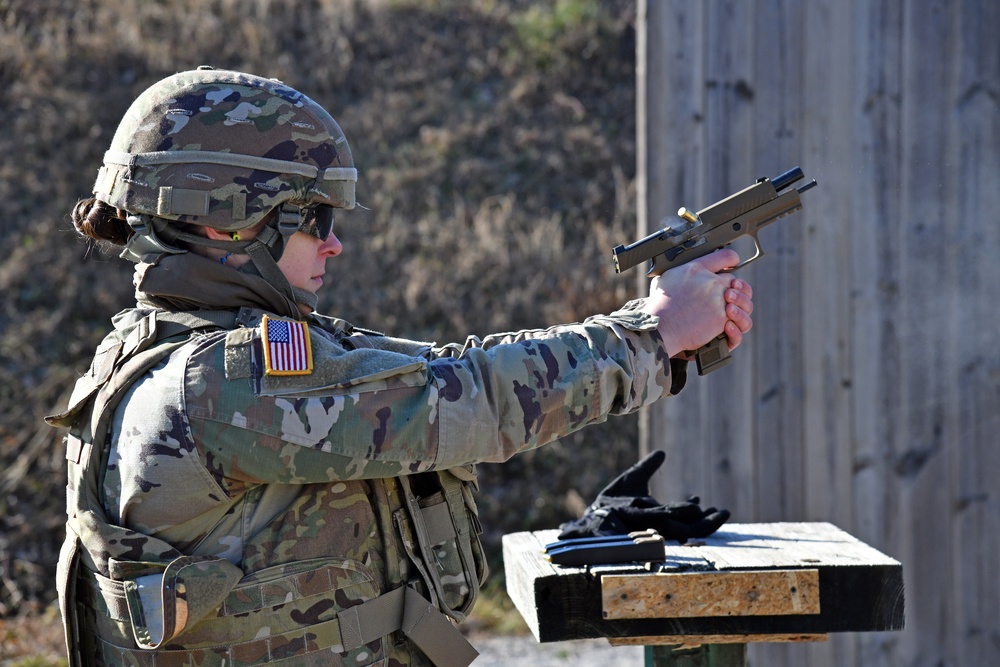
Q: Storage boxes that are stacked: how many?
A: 0